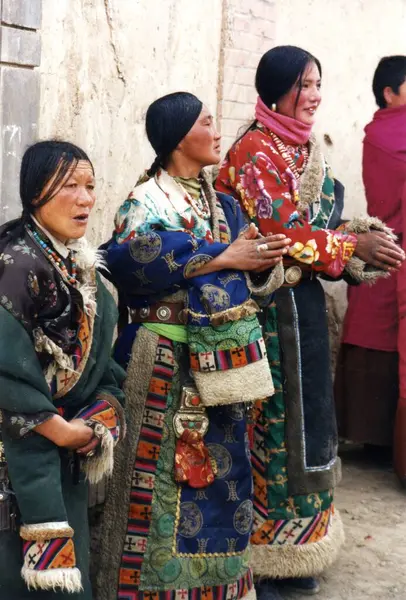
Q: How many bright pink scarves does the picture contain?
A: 1